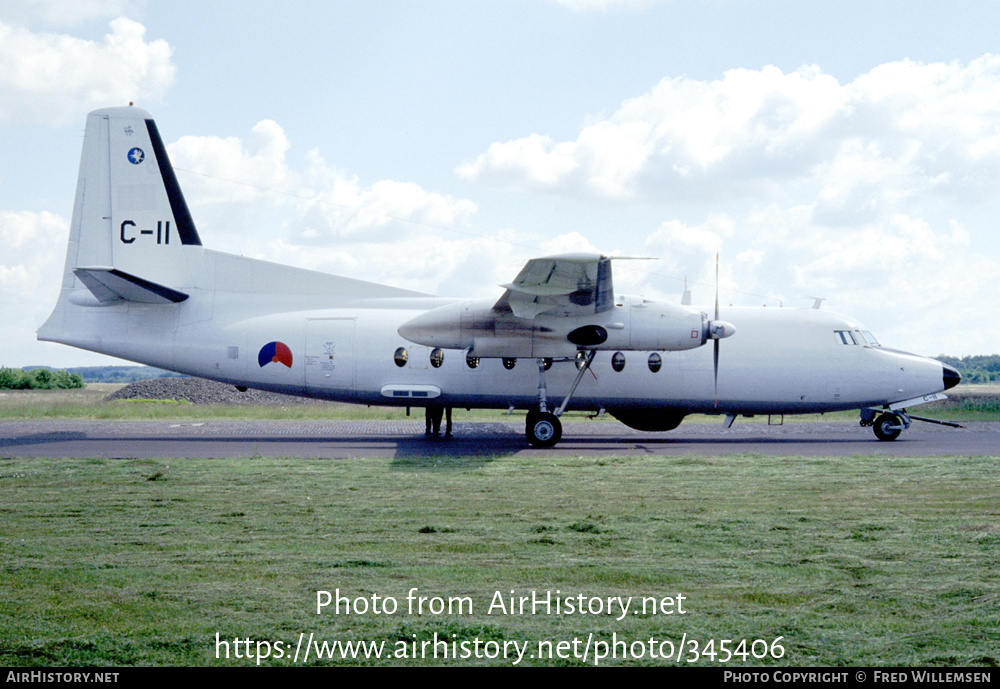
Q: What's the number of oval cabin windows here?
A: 8